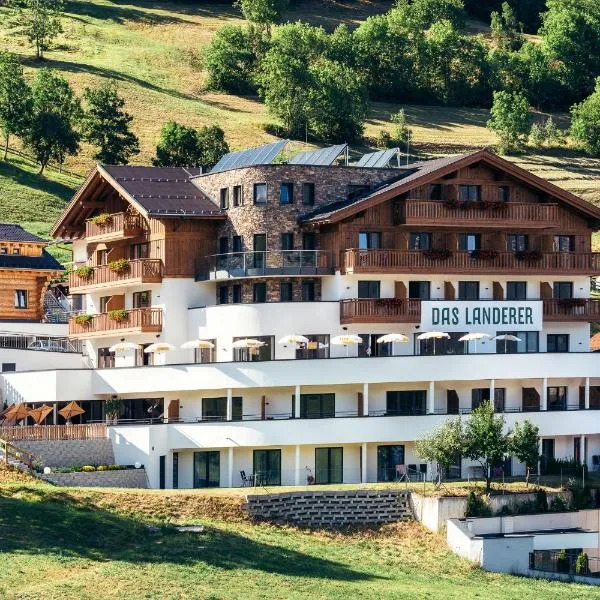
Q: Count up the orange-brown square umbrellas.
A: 3